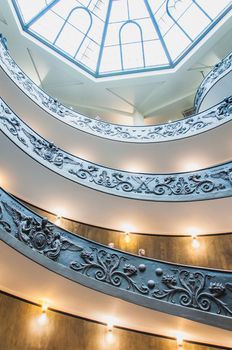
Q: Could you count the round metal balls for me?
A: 3